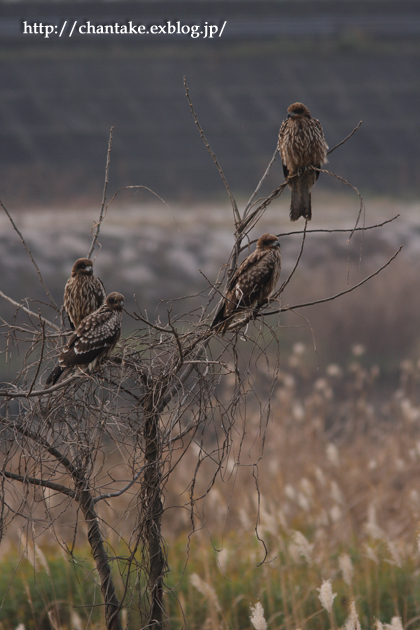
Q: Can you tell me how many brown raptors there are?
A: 4